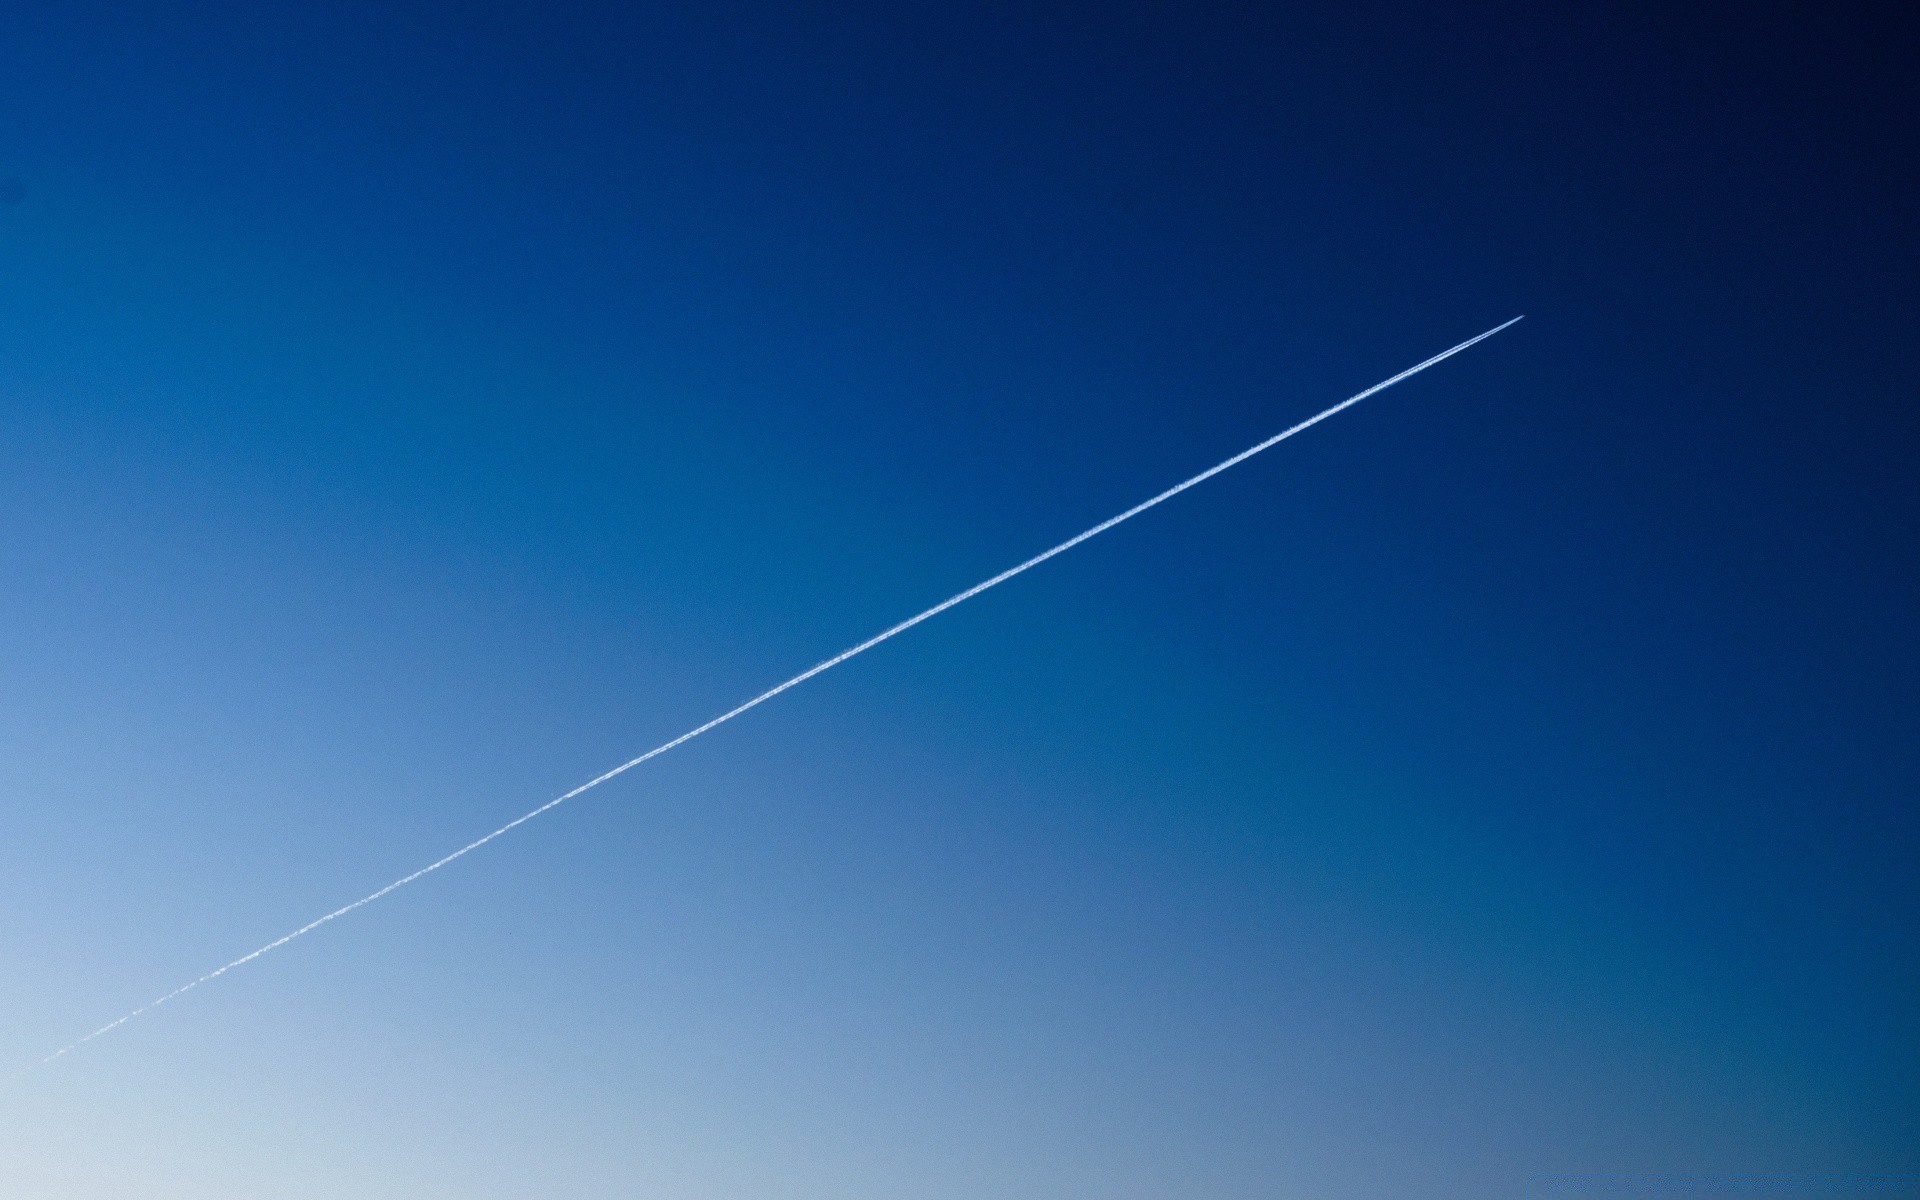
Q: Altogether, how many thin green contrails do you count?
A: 0